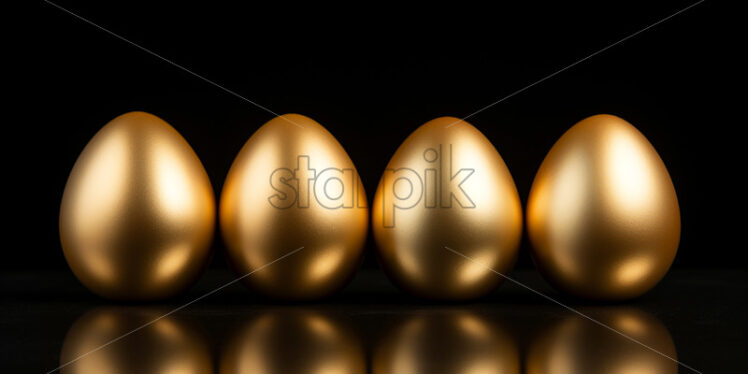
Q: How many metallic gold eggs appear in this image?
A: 4